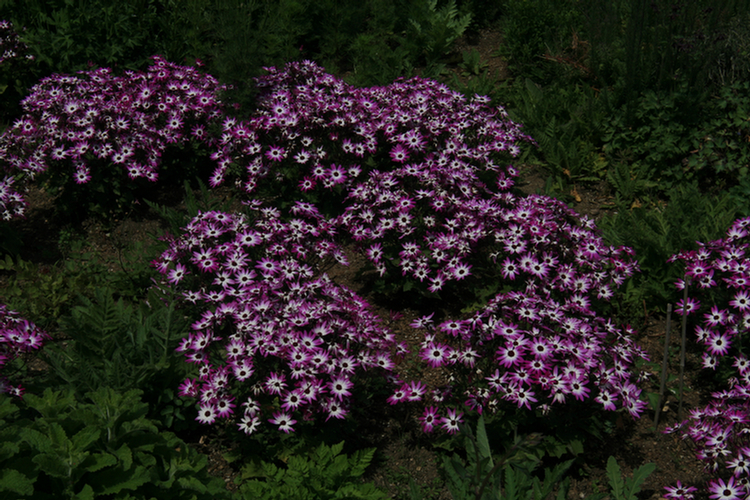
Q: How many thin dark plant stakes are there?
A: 2